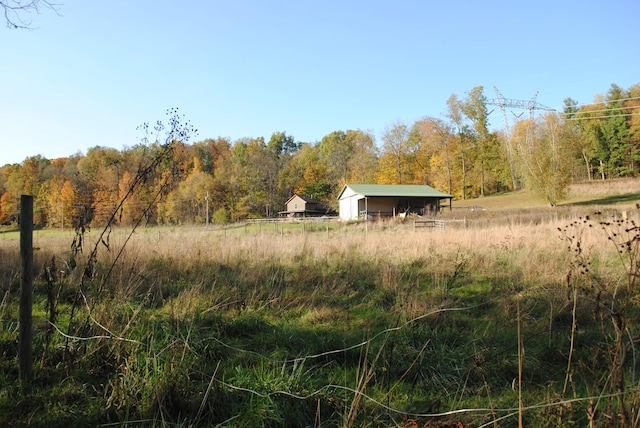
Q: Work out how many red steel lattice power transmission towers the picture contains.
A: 0